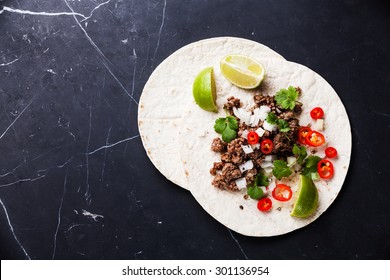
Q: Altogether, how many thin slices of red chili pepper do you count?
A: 9